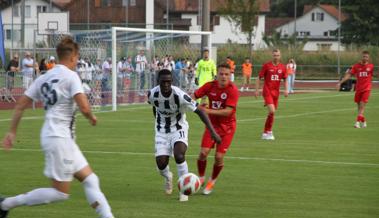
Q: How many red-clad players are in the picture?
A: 3